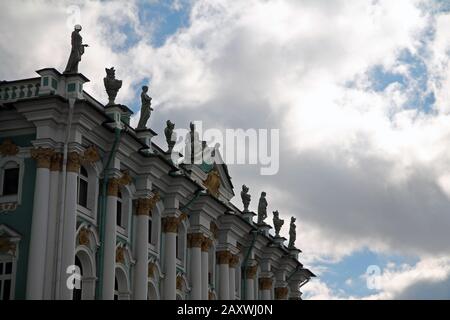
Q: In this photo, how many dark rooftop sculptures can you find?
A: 9